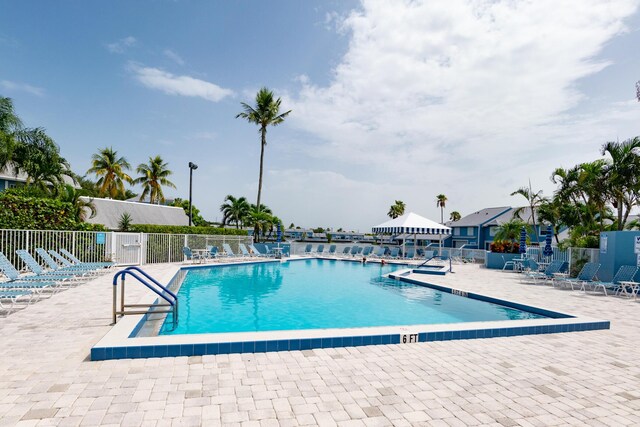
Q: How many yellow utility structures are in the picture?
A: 0